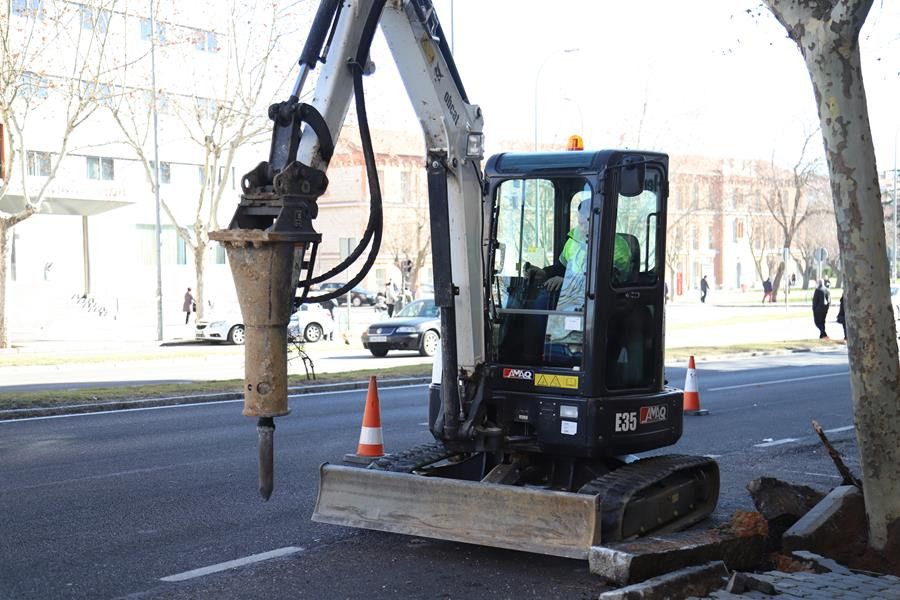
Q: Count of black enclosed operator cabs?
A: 1